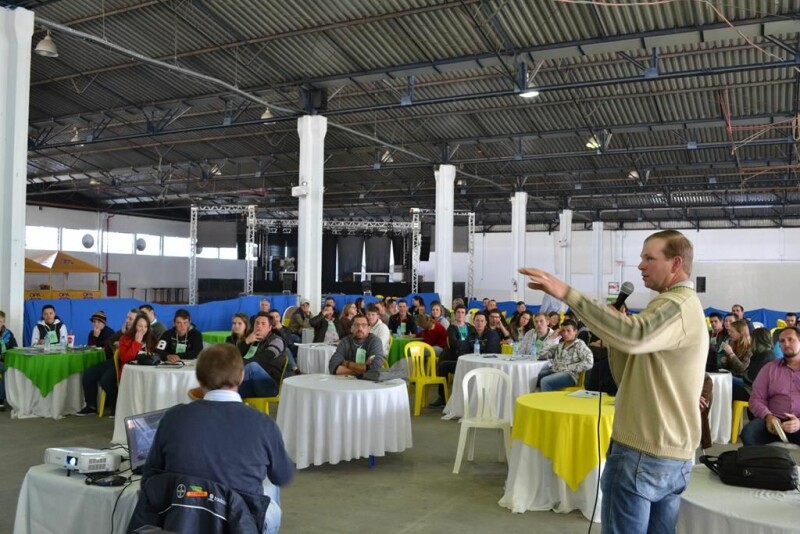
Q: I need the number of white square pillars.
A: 6